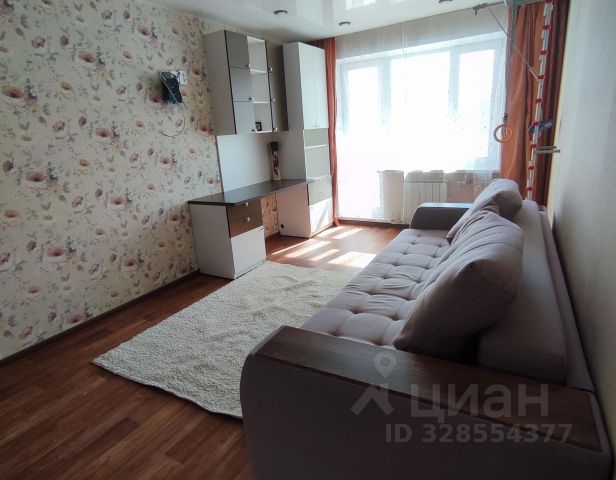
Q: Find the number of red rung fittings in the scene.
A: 9